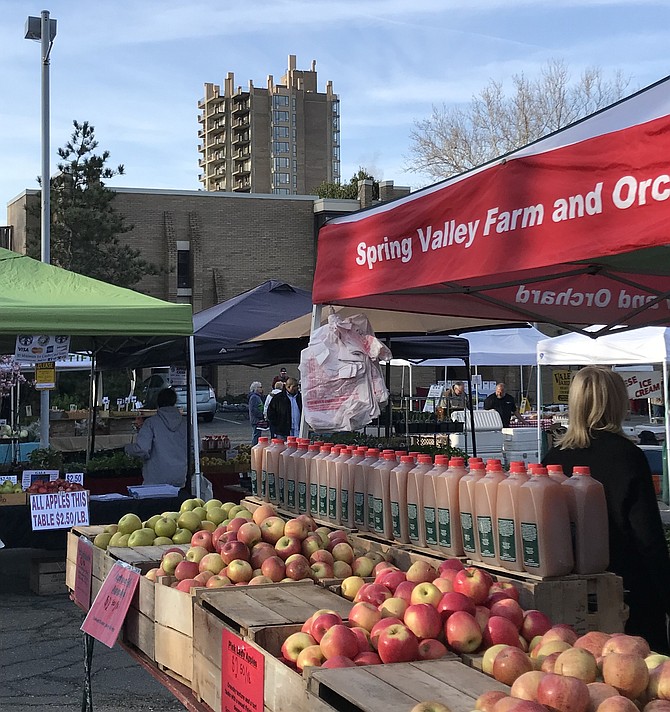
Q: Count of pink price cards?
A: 3